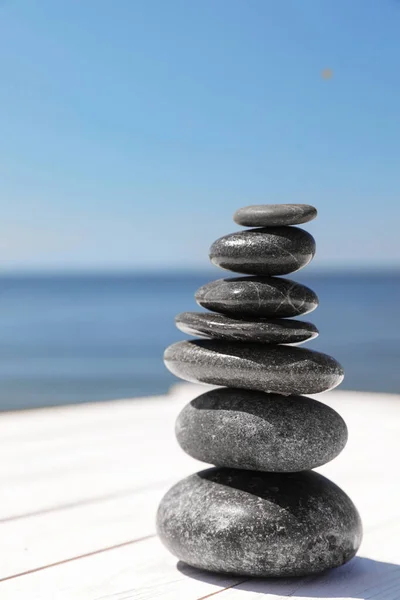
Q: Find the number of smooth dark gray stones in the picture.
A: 7